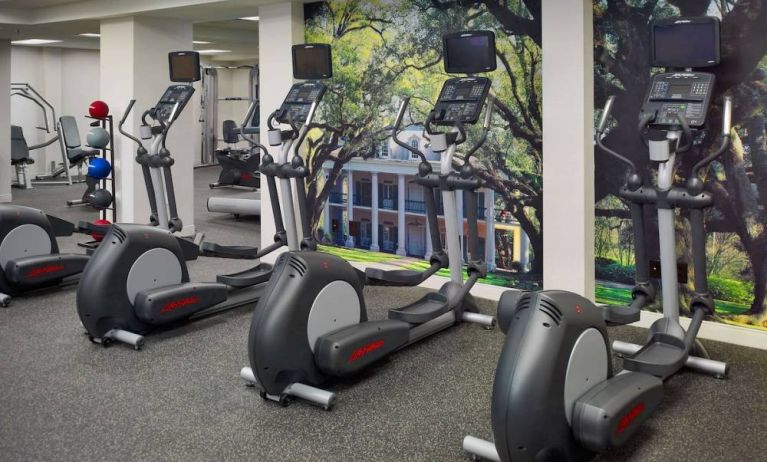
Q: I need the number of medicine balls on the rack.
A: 5